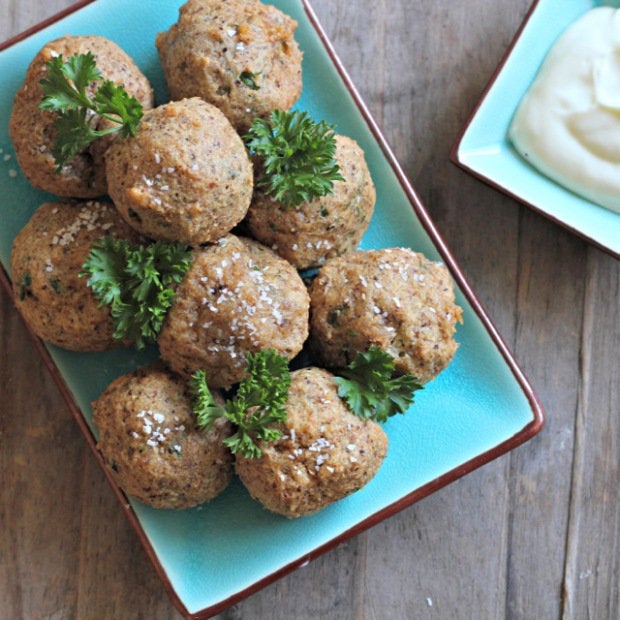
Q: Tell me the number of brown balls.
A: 9